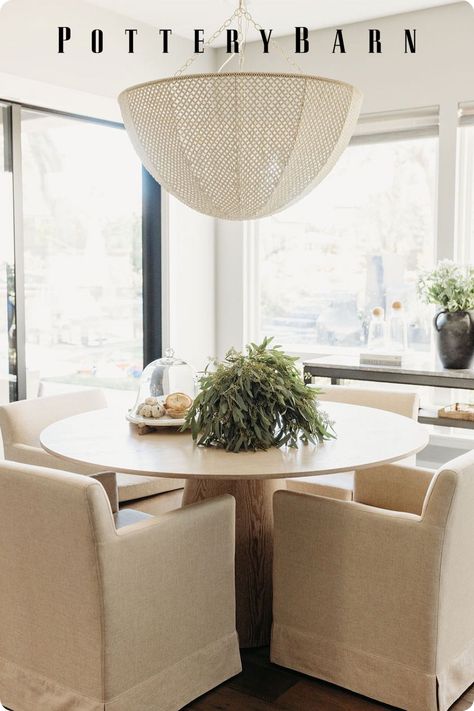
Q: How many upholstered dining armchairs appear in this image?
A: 4